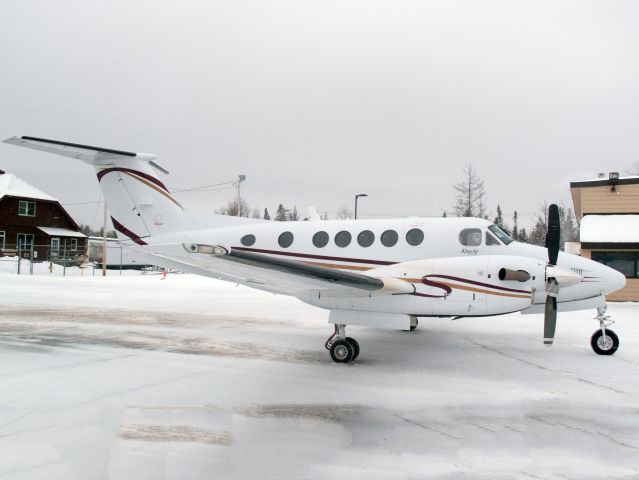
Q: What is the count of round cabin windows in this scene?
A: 7